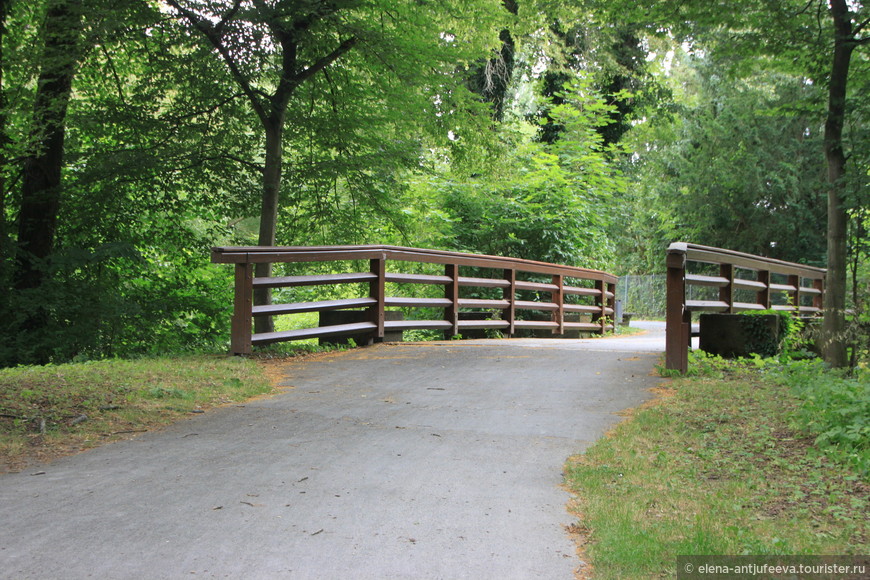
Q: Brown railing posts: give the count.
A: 12